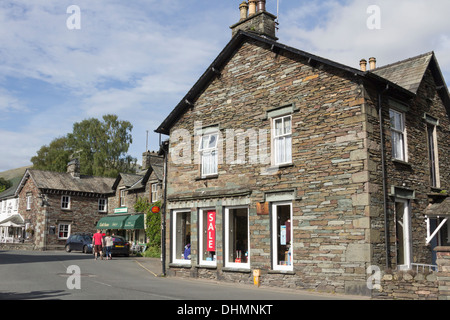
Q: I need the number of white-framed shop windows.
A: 4